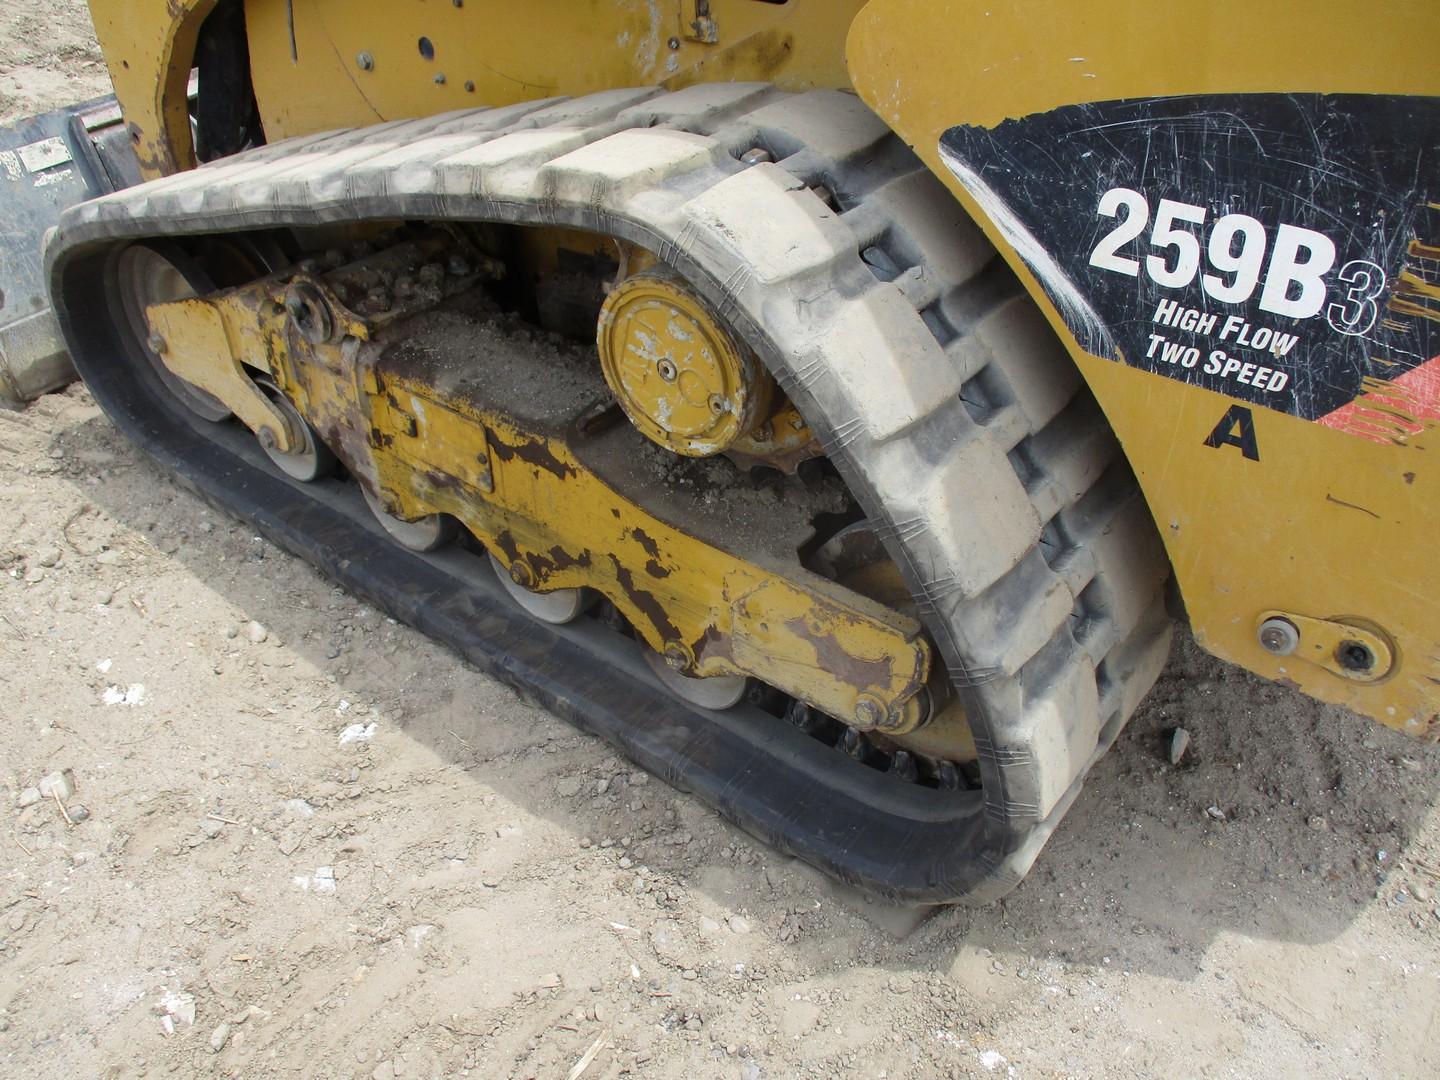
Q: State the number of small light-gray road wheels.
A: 4